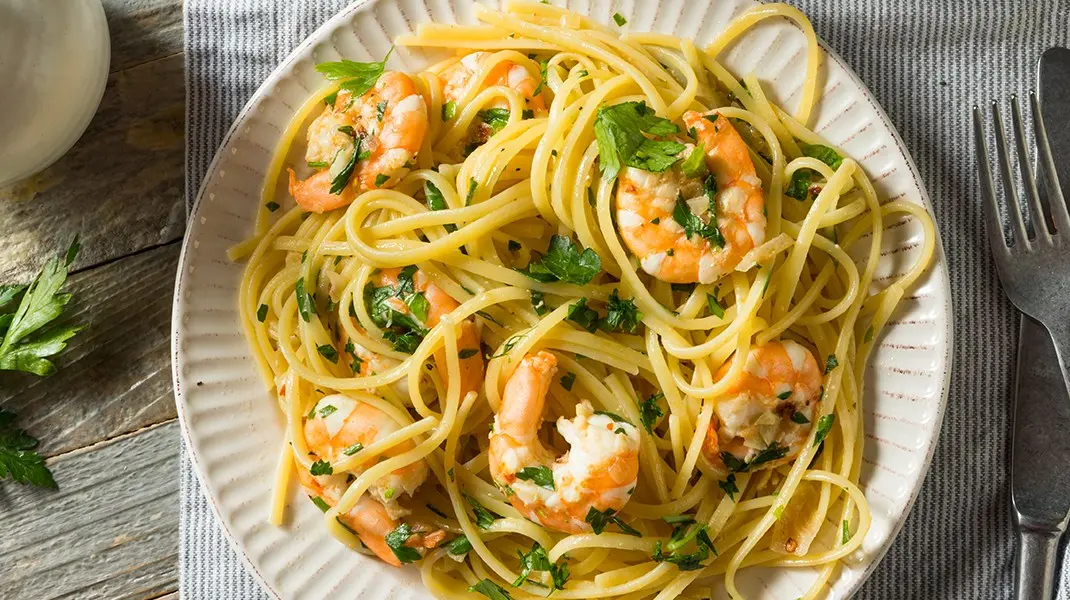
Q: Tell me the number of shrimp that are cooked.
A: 7